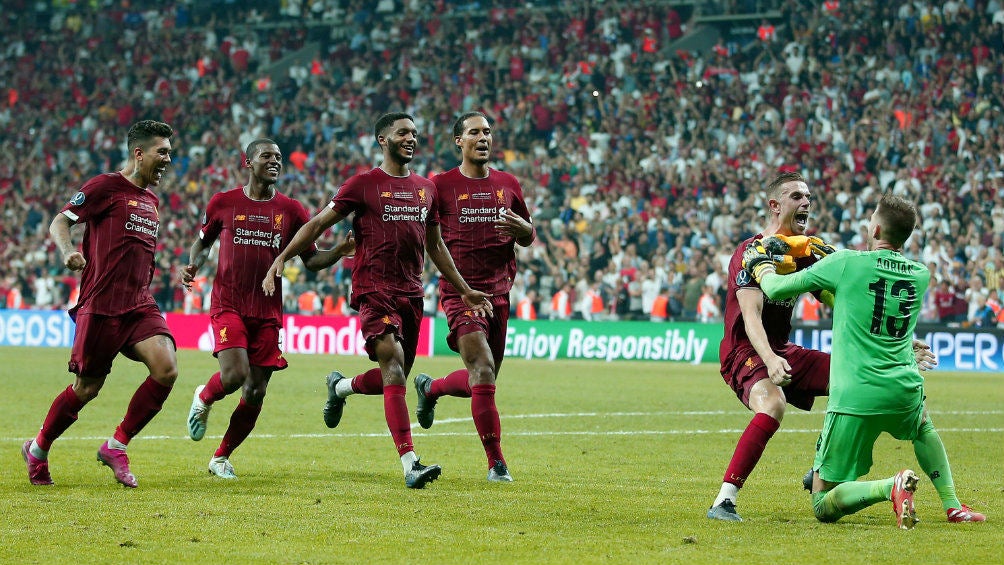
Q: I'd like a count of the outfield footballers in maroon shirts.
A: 5